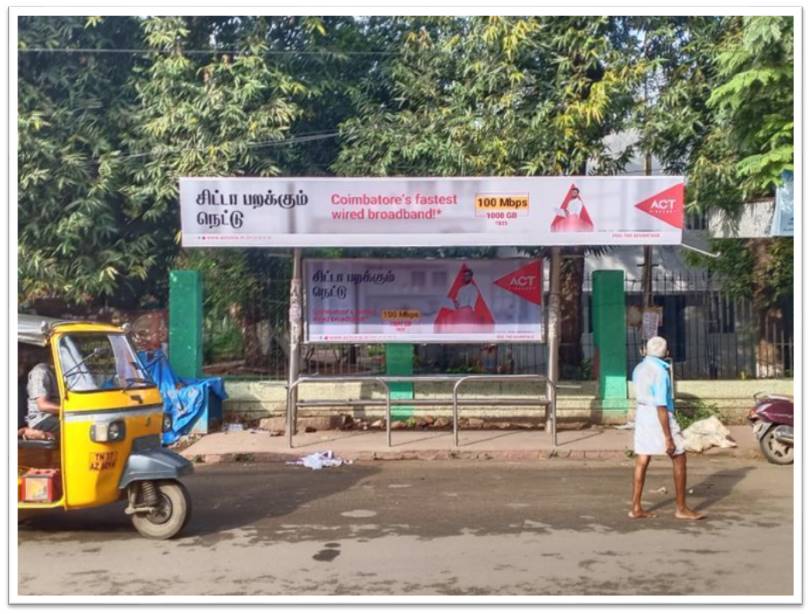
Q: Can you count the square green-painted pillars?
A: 3